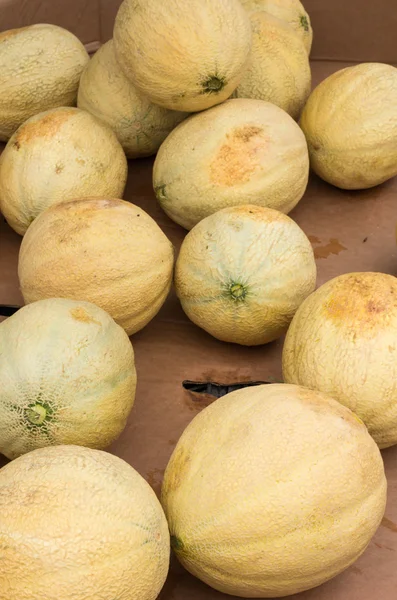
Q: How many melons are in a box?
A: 14